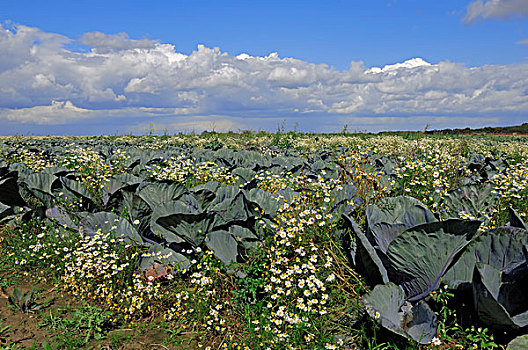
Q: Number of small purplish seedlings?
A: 1